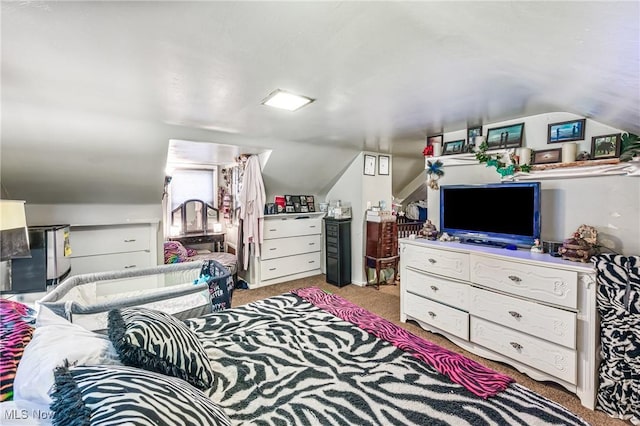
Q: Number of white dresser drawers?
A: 11